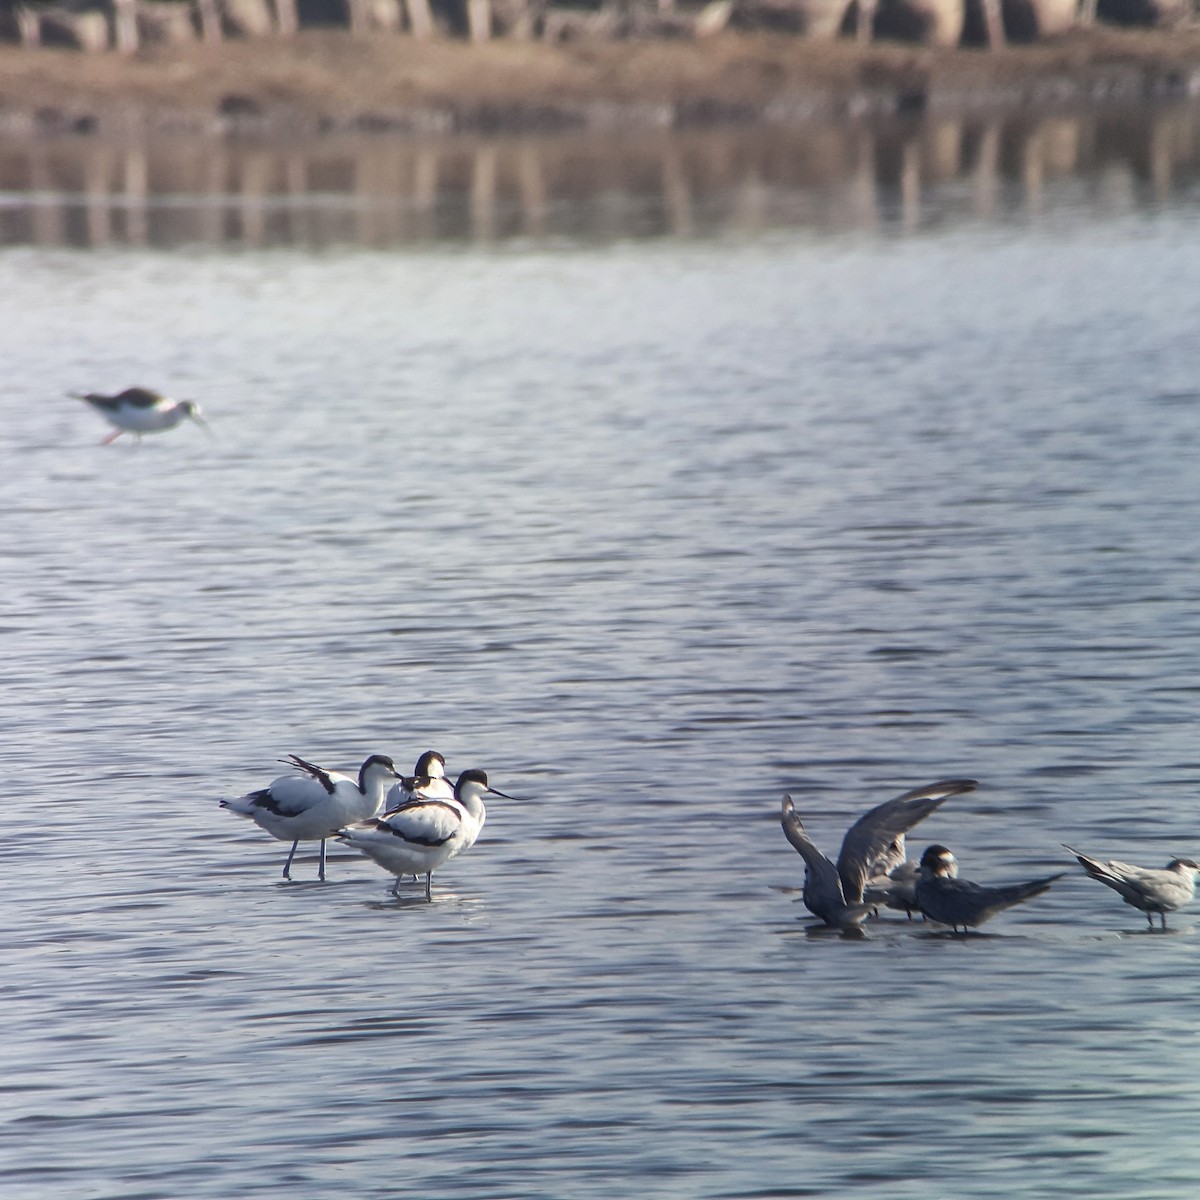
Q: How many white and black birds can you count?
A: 4